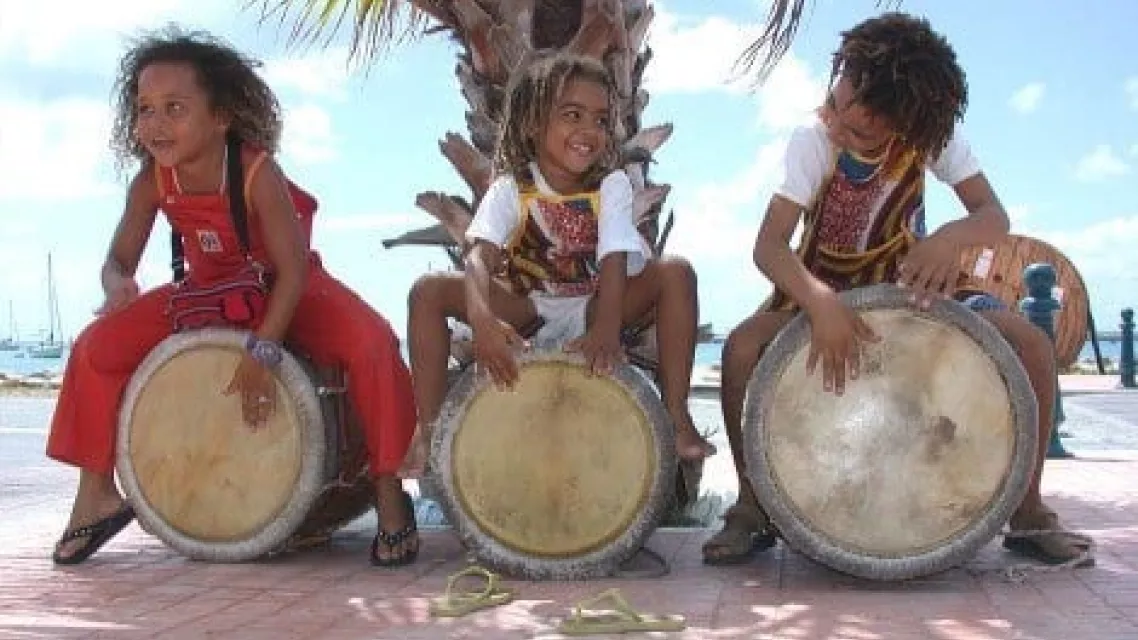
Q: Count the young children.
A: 3